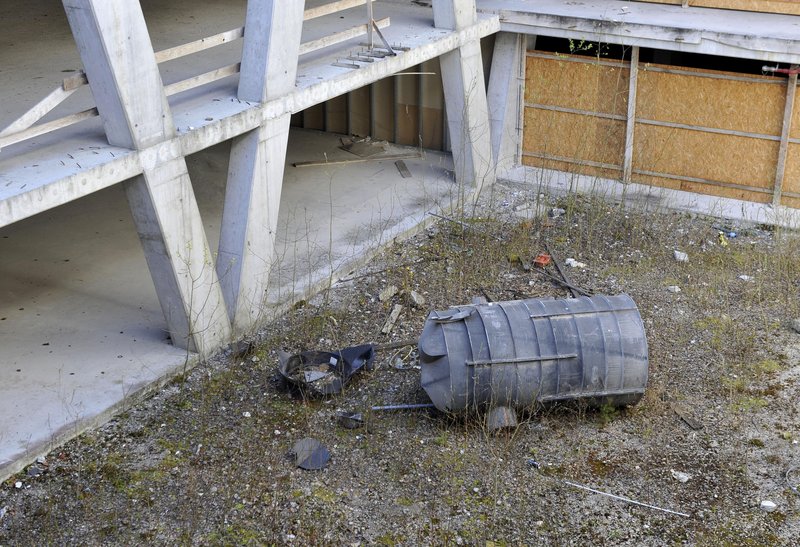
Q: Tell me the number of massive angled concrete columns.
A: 4